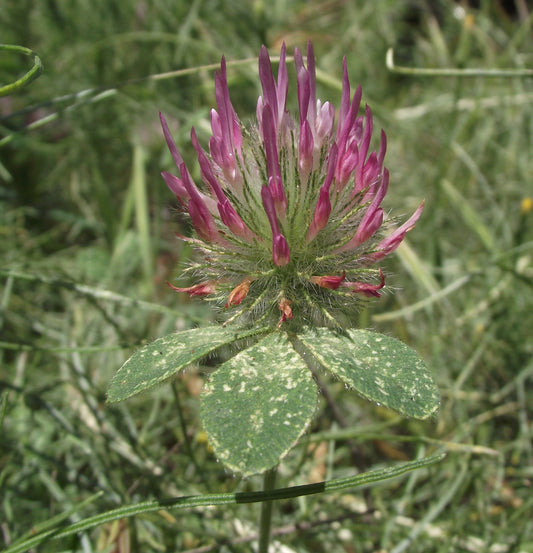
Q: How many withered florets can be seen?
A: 5